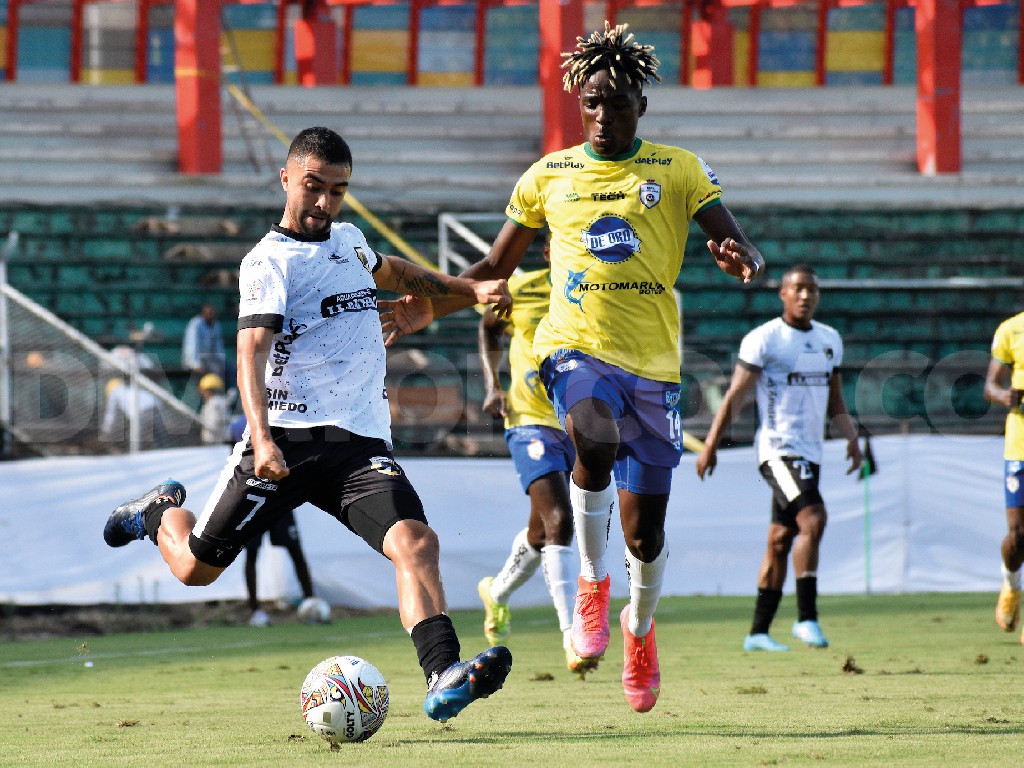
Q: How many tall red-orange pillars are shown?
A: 3